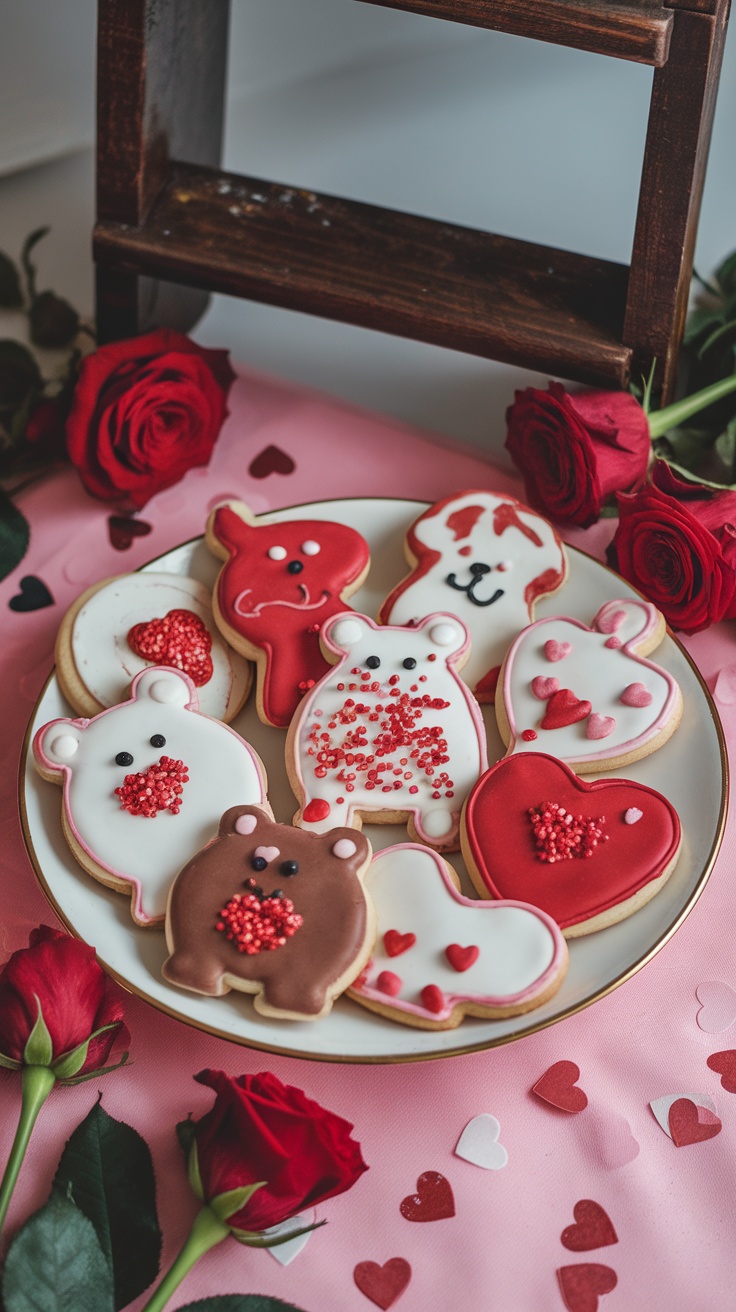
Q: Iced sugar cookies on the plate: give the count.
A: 9